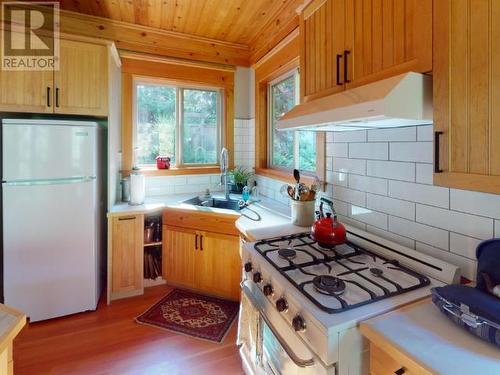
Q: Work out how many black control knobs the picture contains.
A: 5